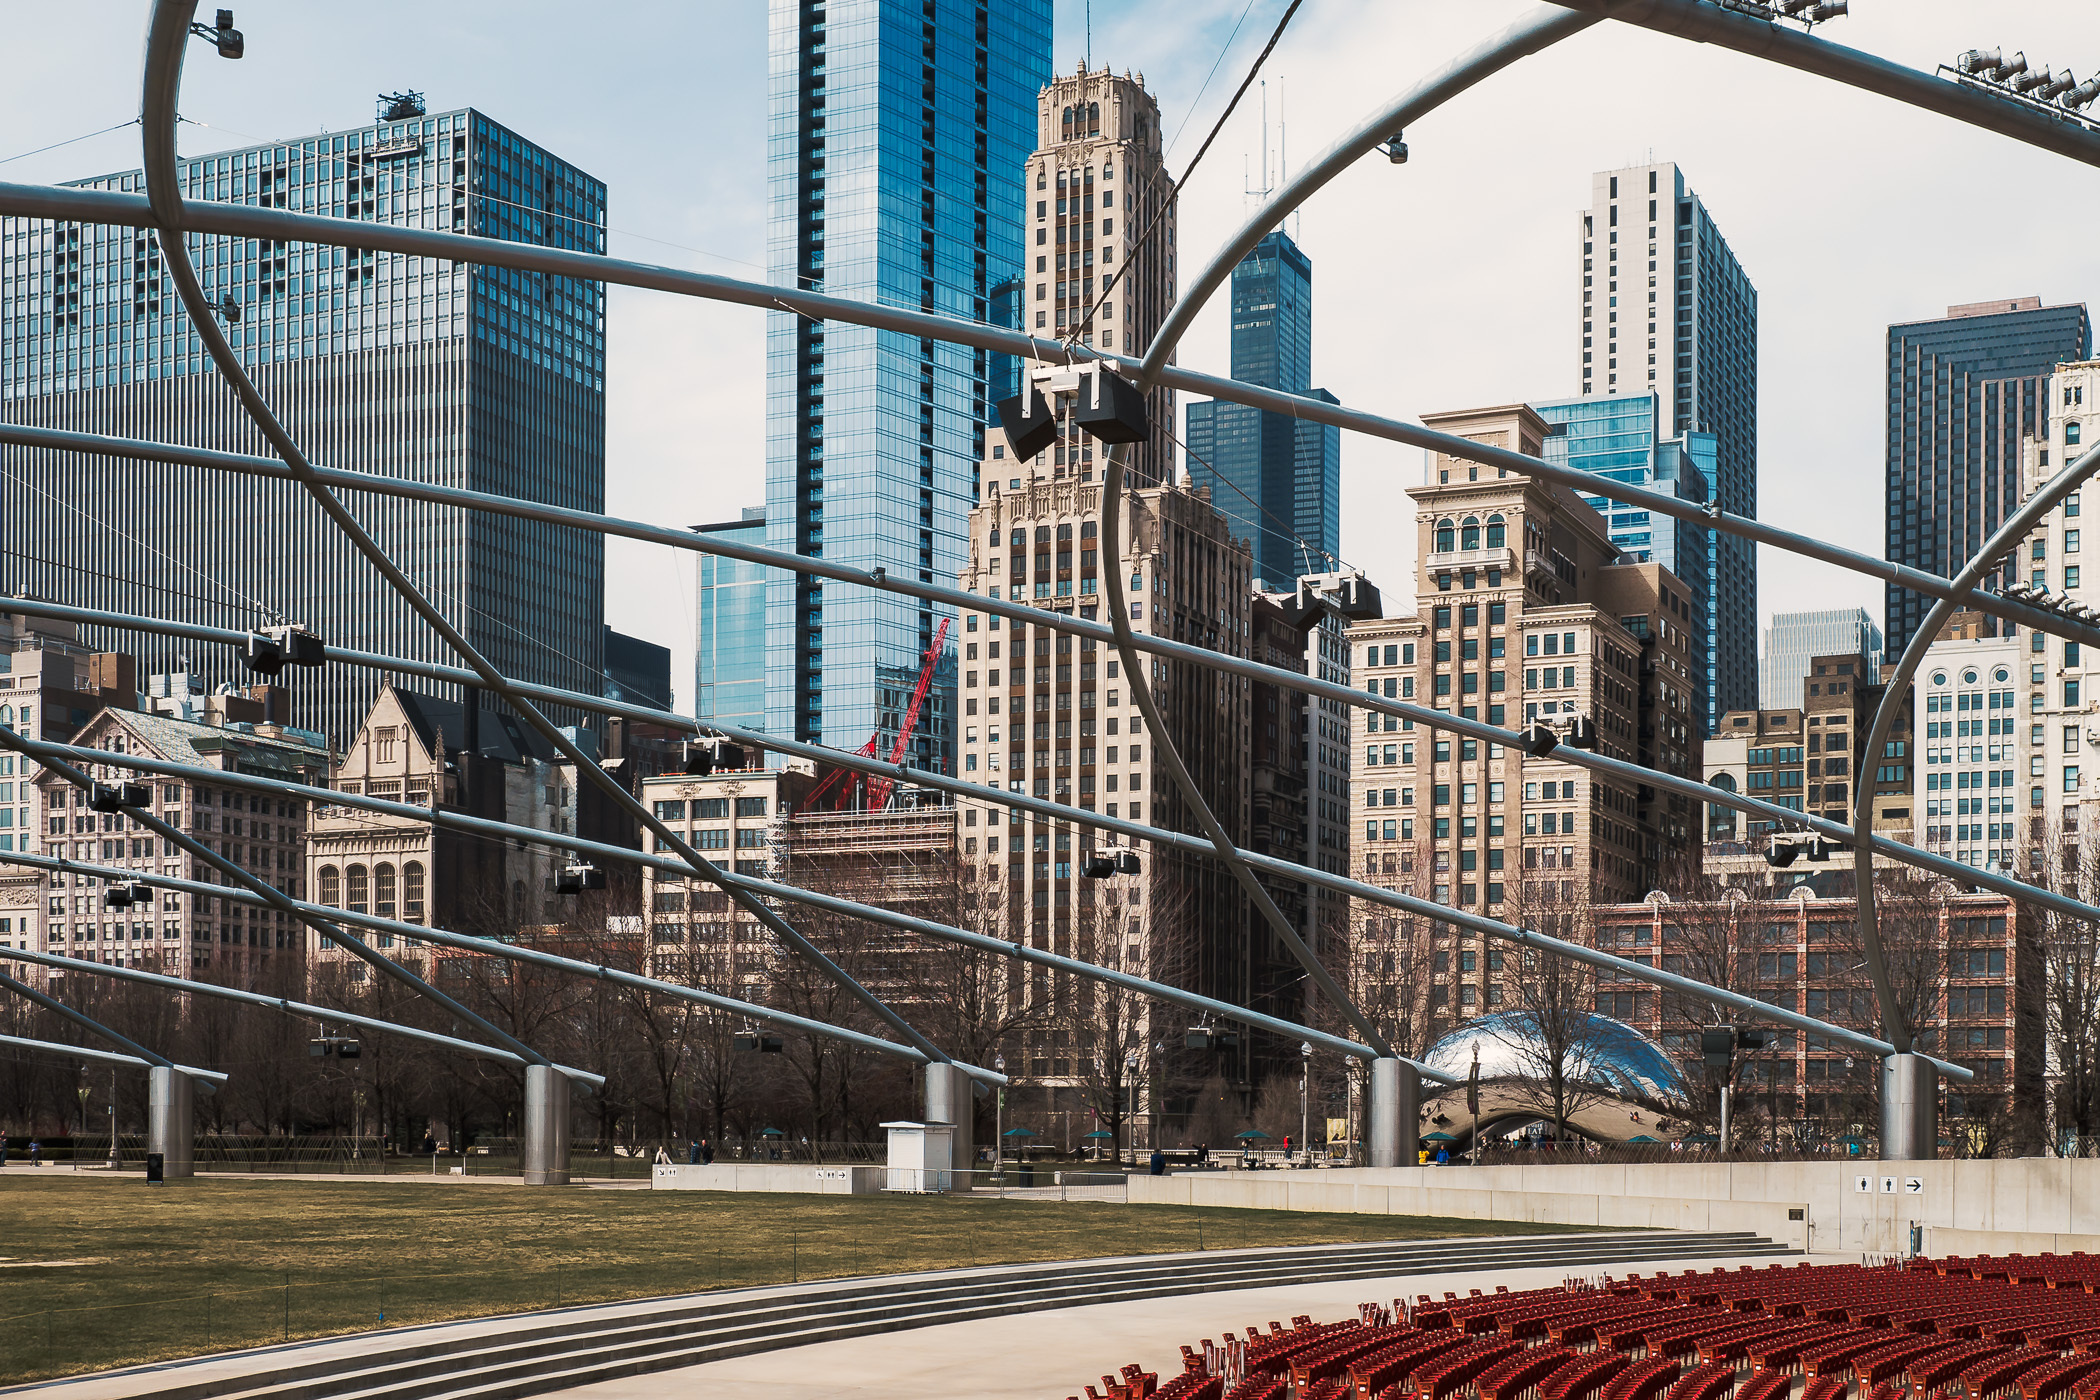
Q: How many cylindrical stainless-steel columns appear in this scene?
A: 5